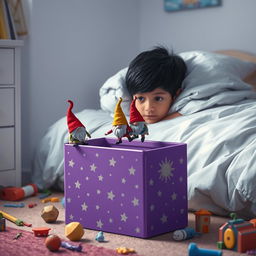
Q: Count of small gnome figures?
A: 3